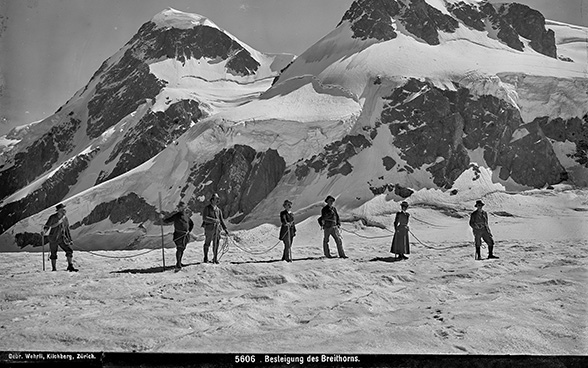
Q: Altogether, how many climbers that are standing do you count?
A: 7